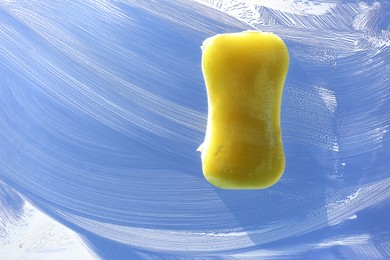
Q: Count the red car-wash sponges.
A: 0